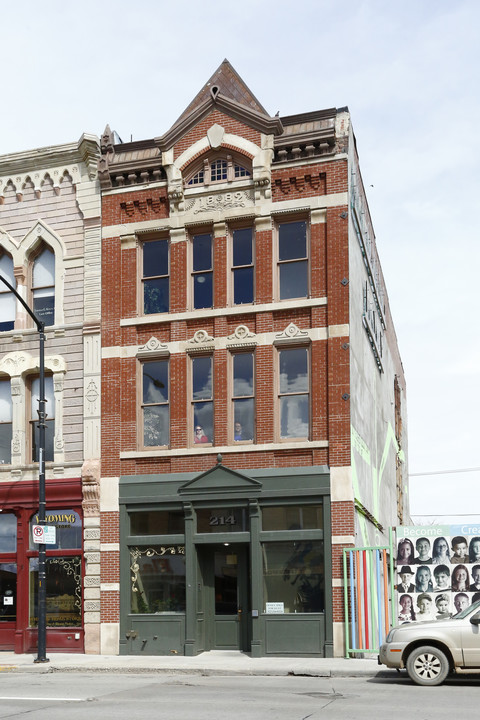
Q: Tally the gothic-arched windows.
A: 2